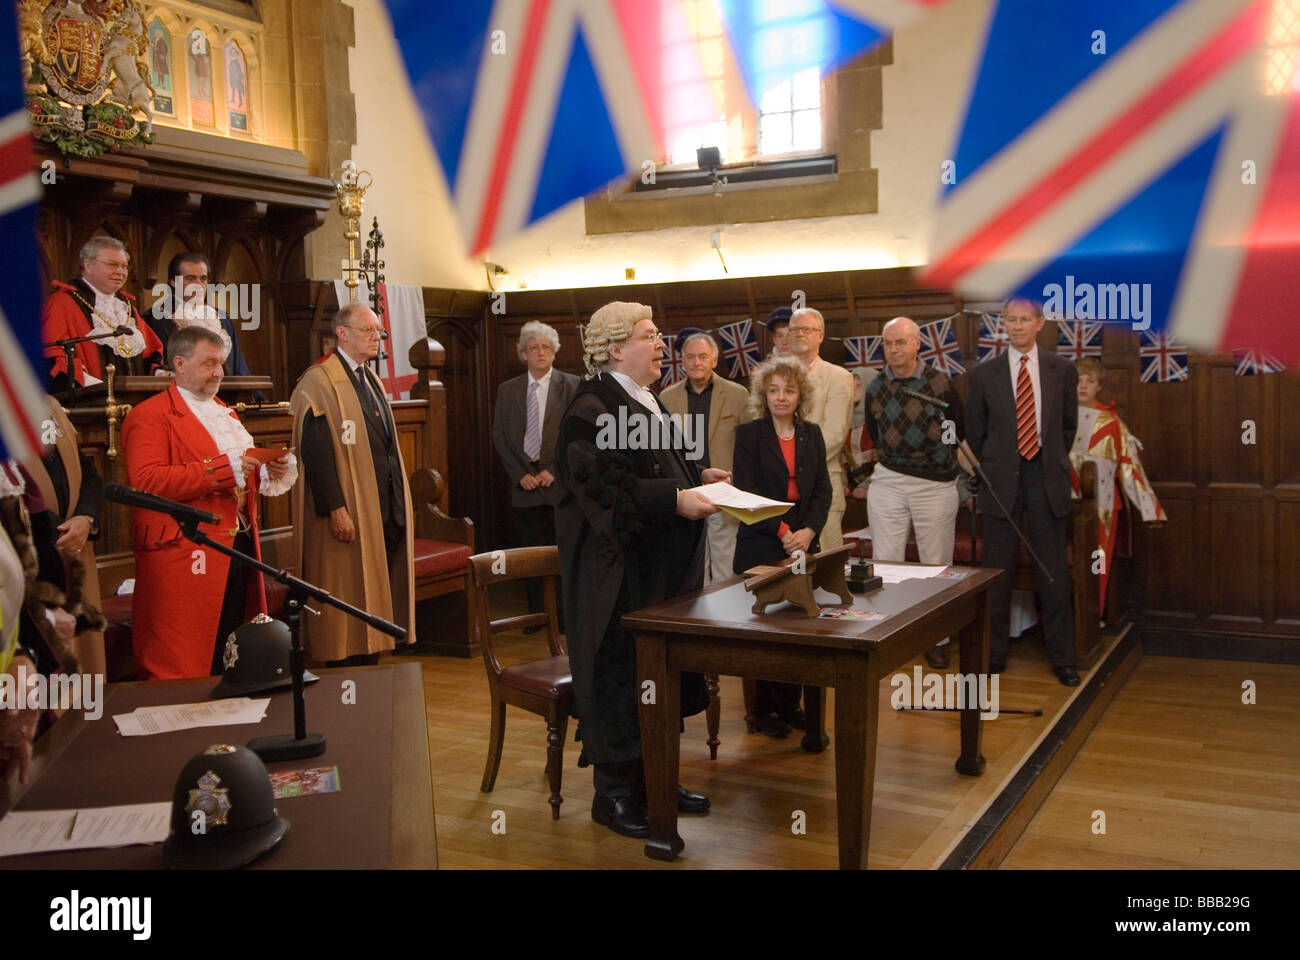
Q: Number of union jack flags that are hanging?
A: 12